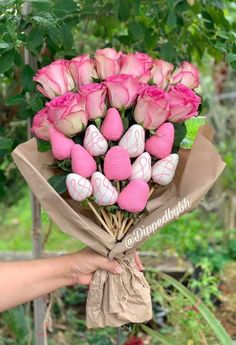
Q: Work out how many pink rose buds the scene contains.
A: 12